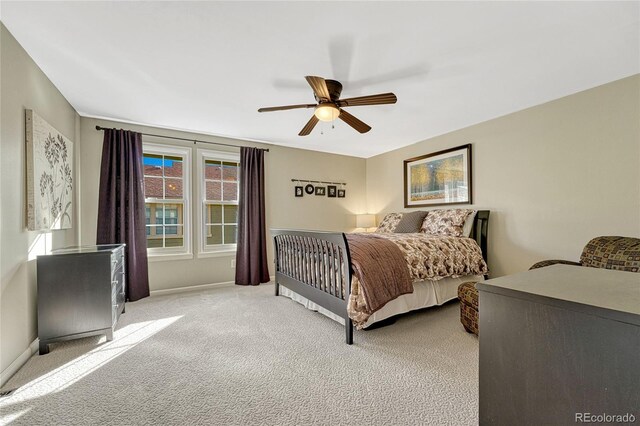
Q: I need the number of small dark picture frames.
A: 5